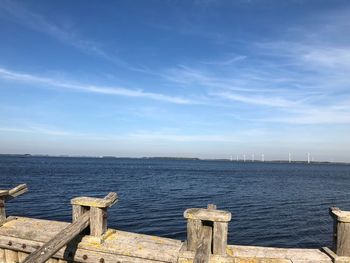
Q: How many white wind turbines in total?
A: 7